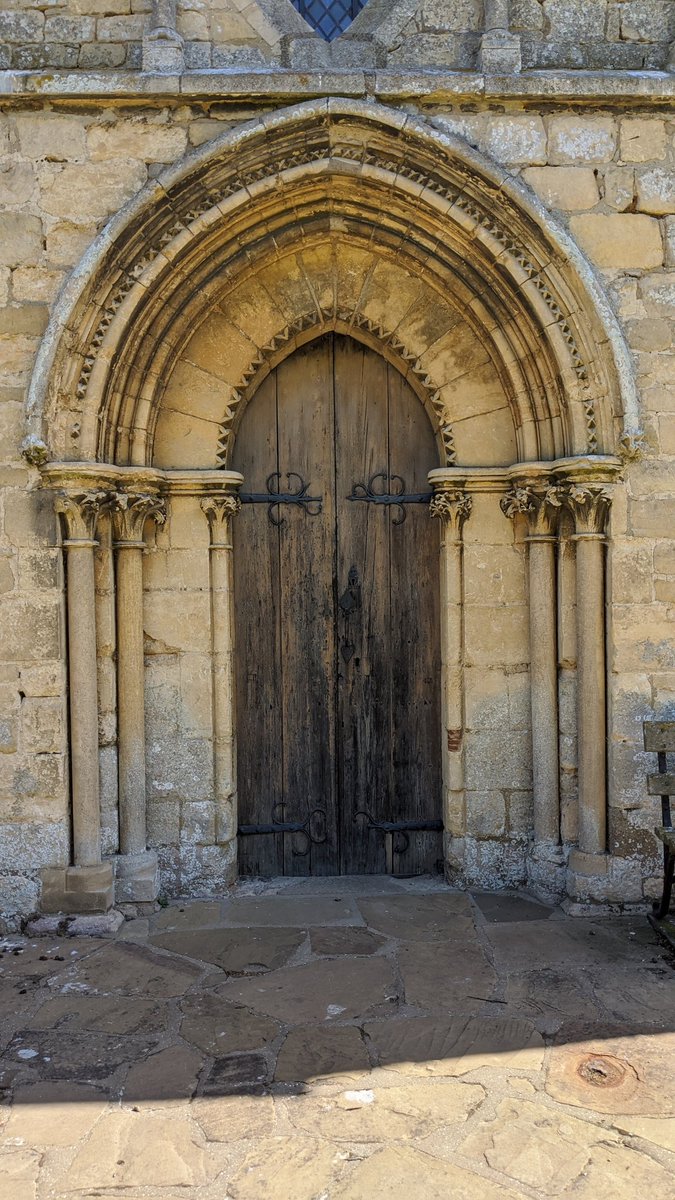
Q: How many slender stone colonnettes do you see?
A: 6